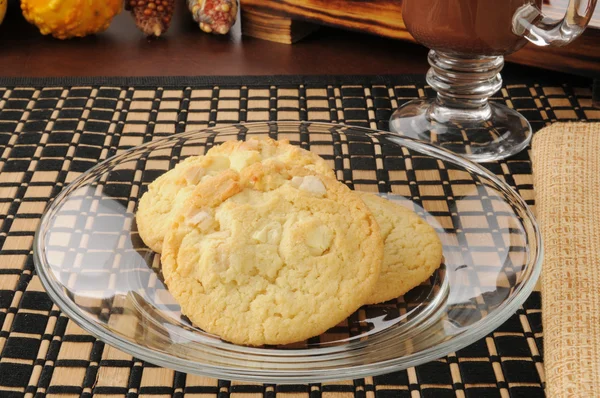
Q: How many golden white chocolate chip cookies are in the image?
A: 3